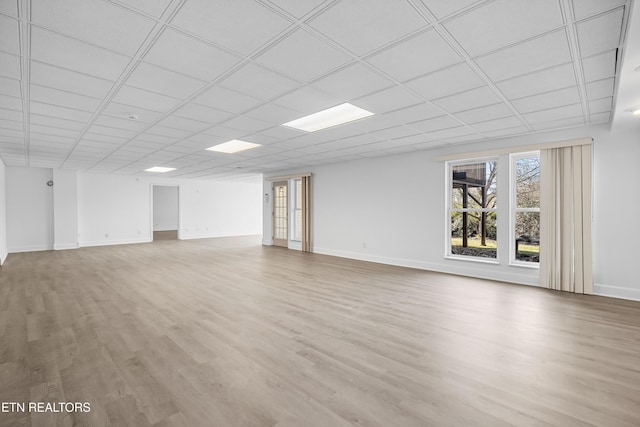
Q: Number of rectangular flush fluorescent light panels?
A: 3